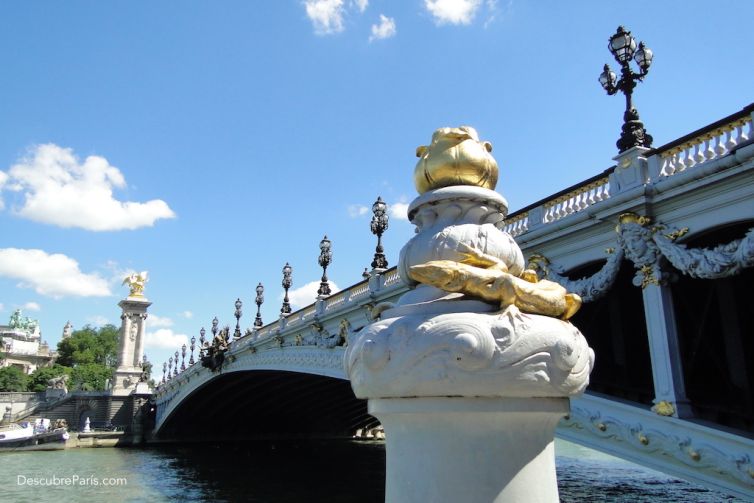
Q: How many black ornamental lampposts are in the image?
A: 13